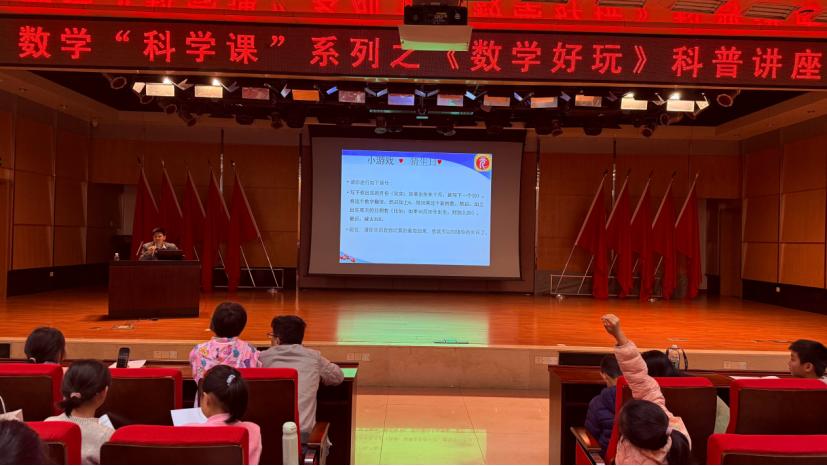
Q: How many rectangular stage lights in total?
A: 12